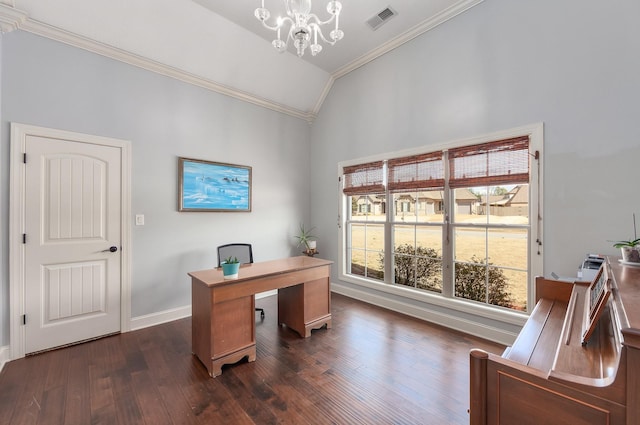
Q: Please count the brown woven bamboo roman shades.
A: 3